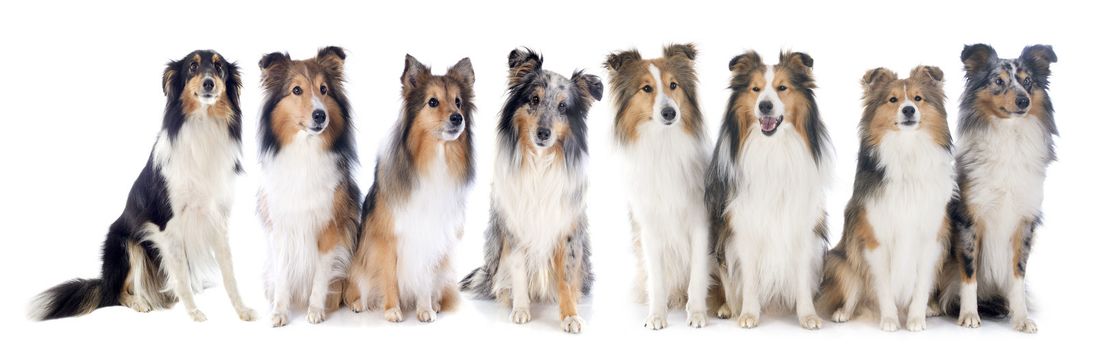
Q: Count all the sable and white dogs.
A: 5